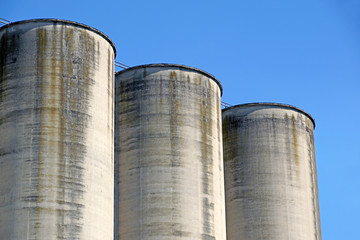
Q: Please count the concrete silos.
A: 3